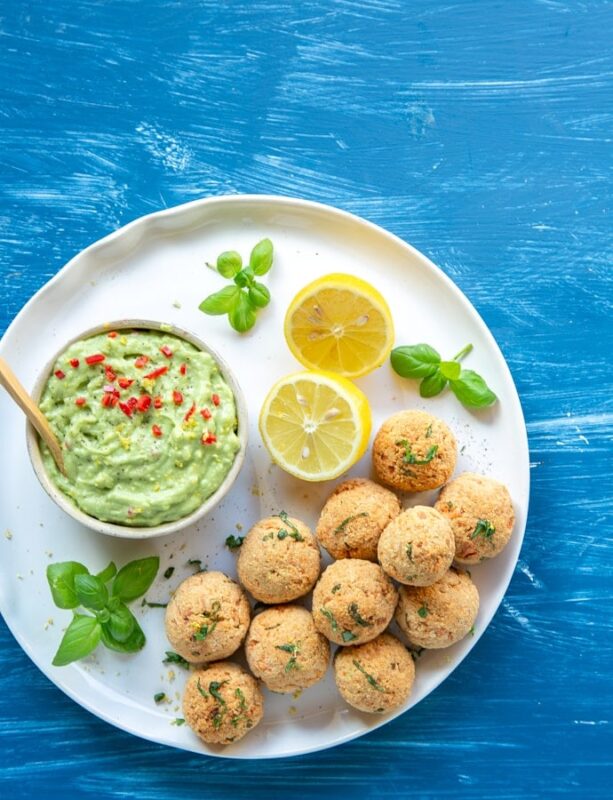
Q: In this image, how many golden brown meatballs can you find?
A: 11